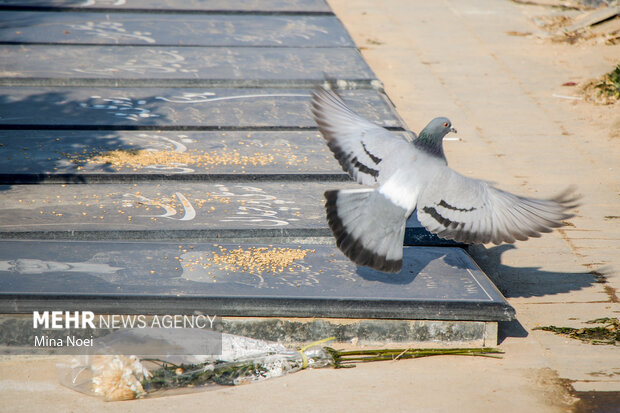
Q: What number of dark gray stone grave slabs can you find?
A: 7